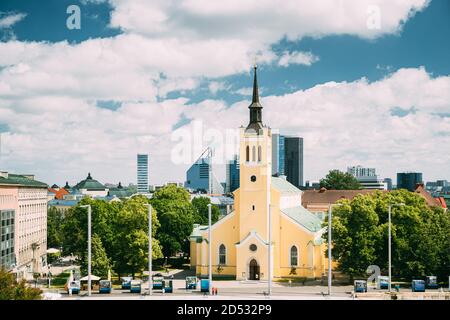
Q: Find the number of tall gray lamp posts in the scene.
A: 6